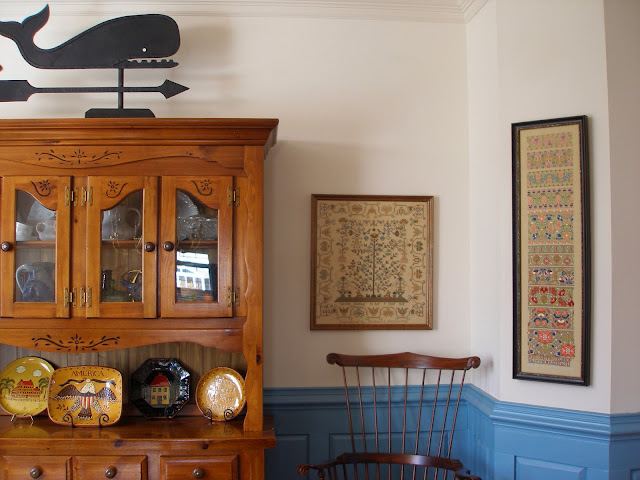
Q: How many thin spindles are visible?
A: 9